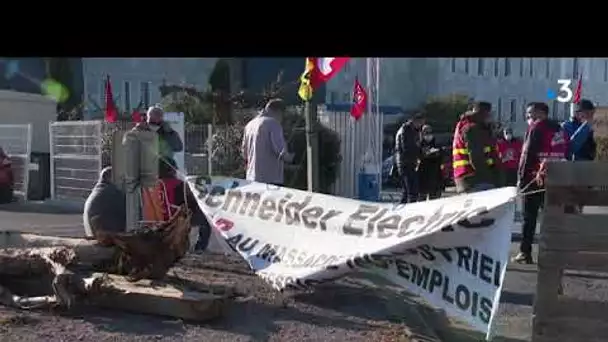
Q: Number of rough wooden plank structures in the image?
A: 1